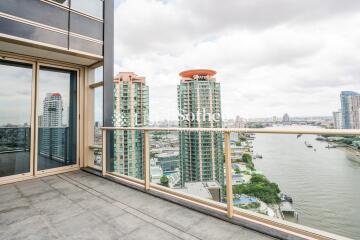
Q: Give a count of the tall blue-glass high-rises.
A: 1